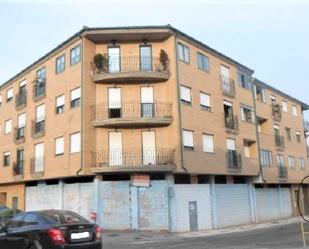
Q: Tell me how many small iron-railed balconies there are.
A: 12